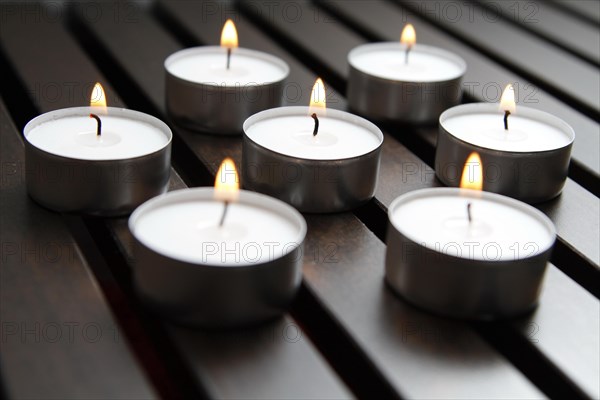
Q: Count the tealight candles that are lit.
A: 7